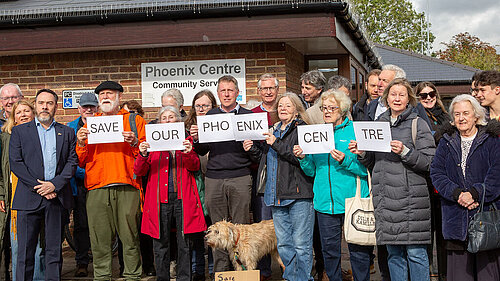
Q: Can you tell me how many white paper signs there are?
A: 6